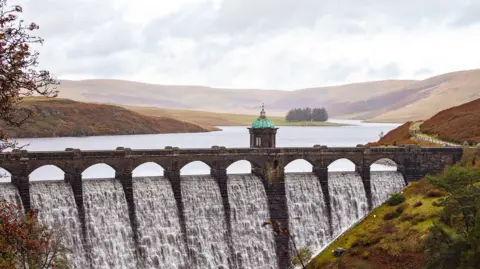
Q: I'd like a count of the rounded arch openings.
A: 9